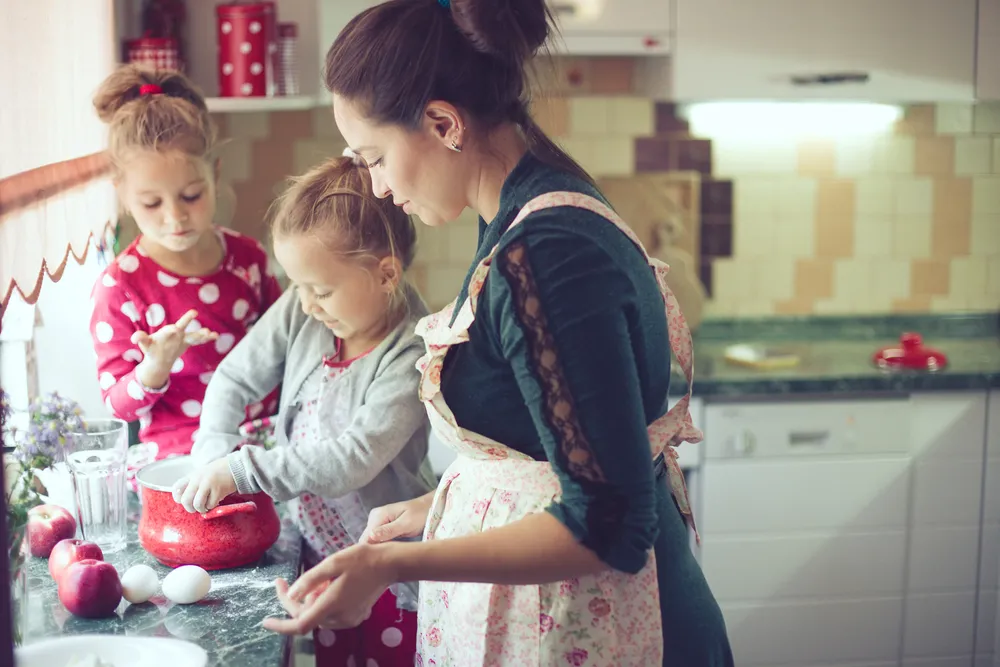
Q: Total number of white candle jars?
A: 0